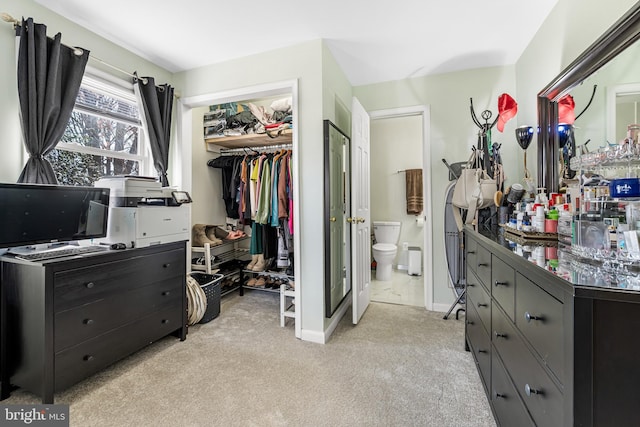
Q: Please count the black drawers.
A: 11